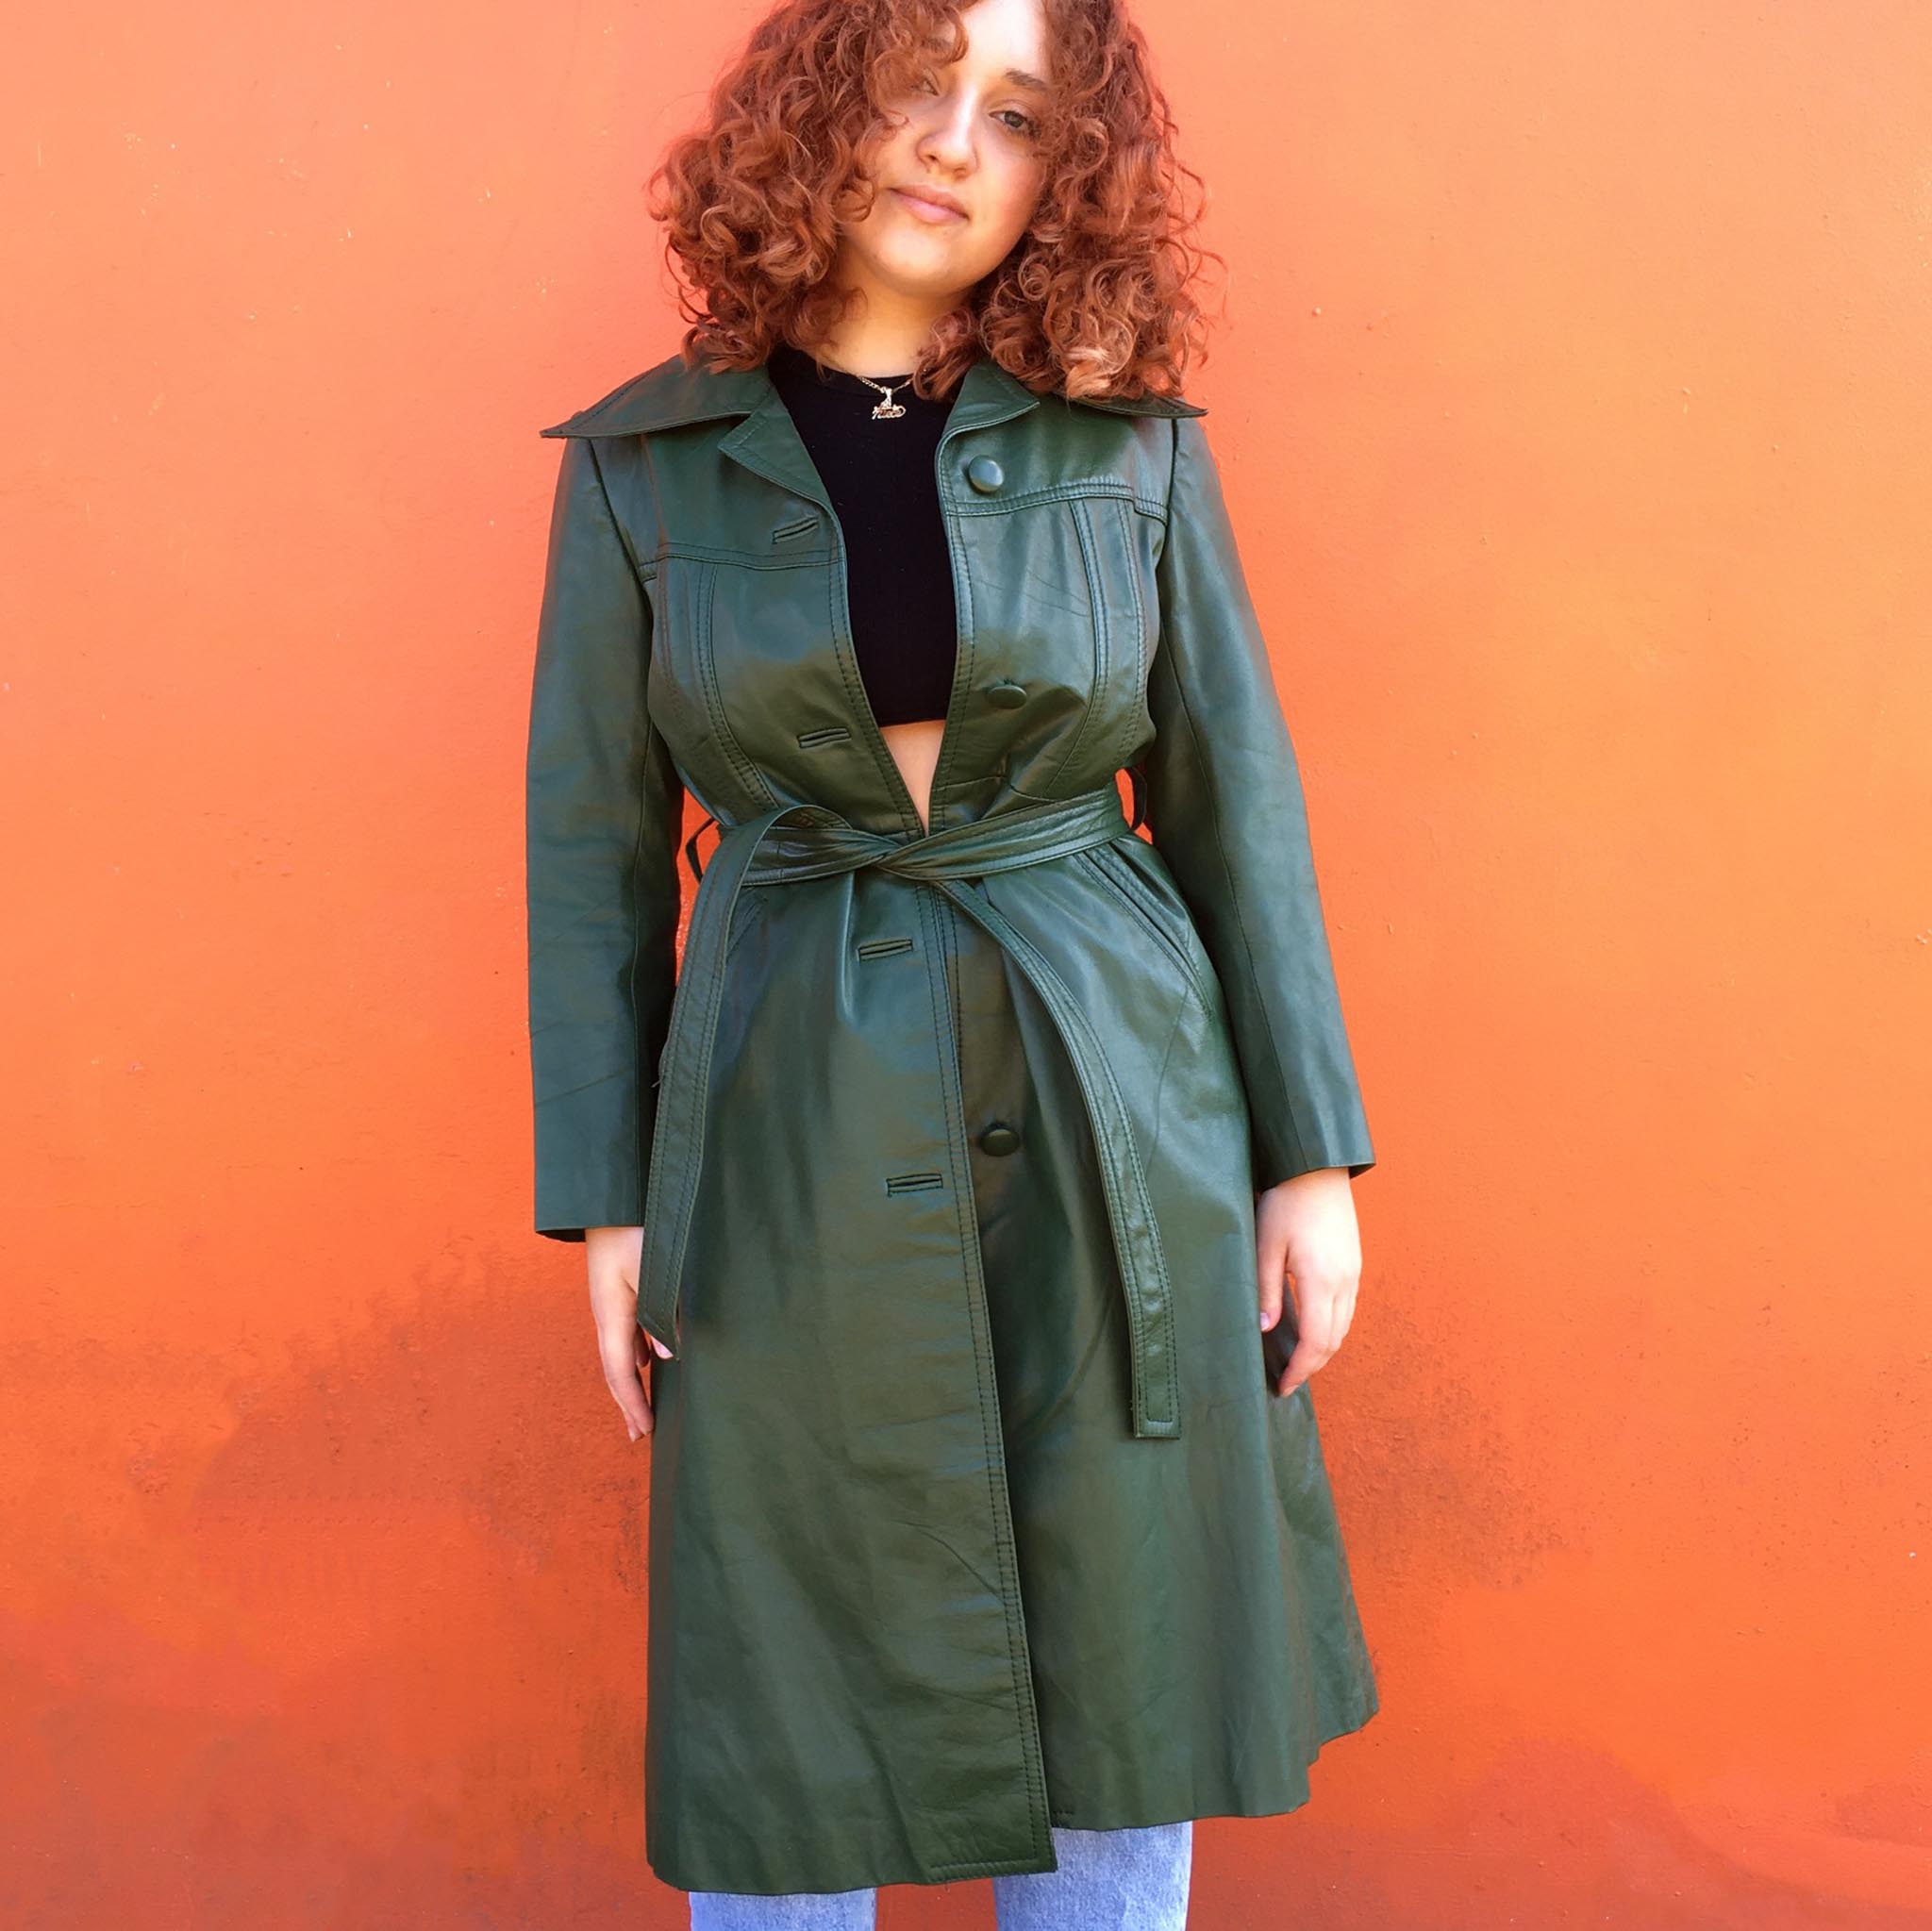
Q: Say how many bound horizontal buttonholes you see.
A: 4